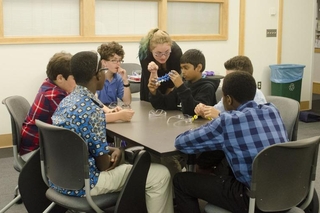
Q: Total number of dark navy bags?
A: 1